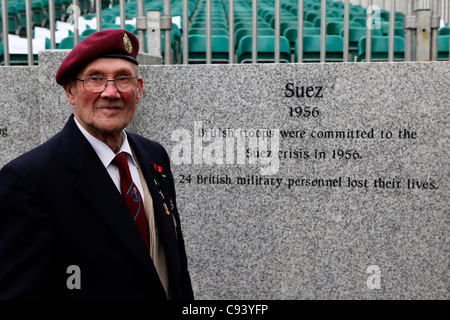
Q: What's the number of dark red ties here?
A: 1